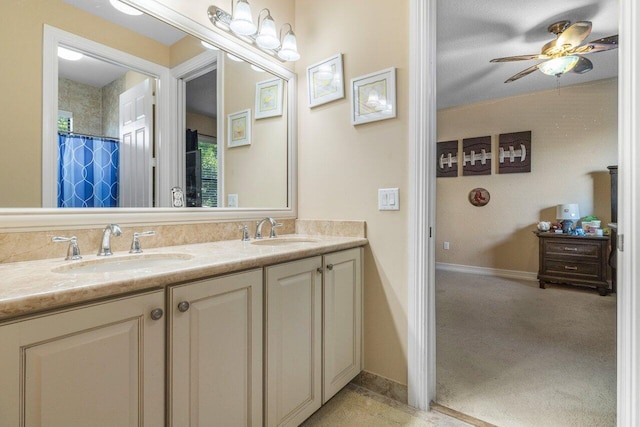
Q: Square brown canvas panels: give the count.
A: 3